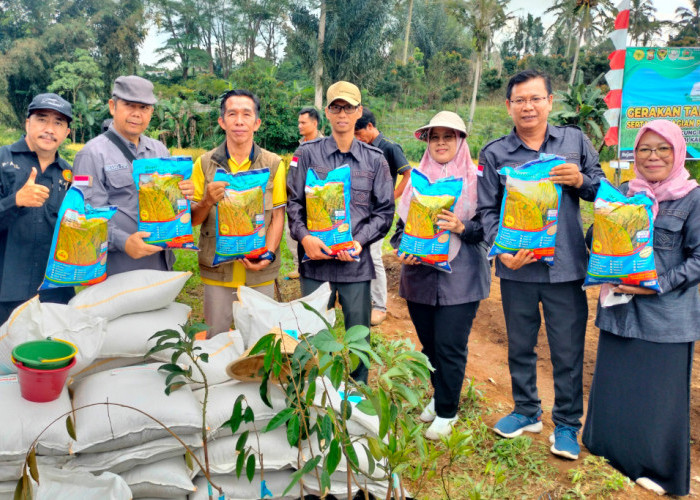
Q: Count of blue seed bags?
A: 7